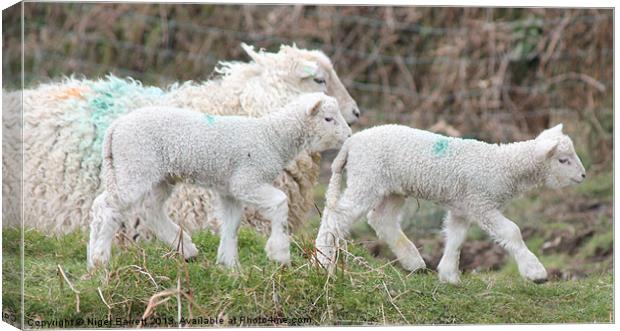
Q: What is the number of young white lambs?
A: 2